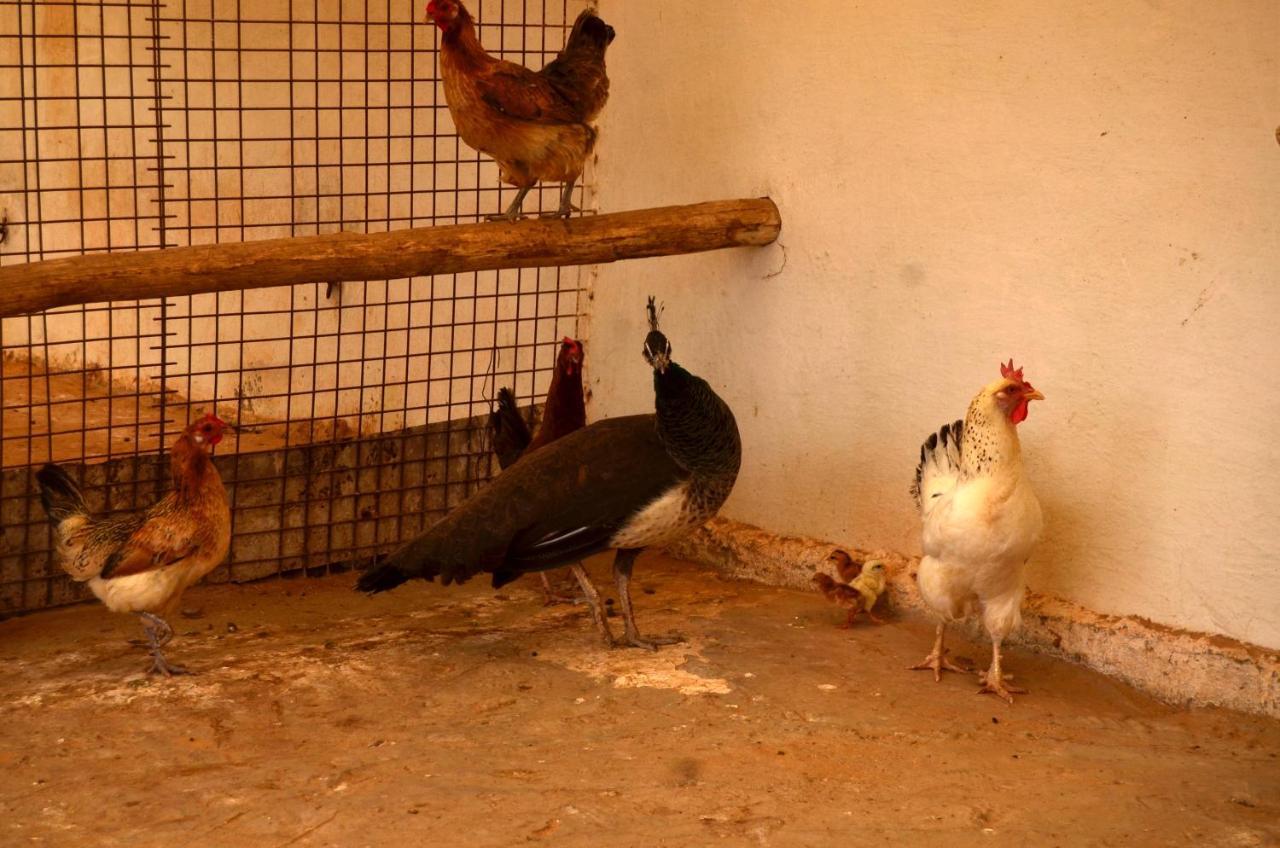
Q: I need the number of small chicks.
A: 3